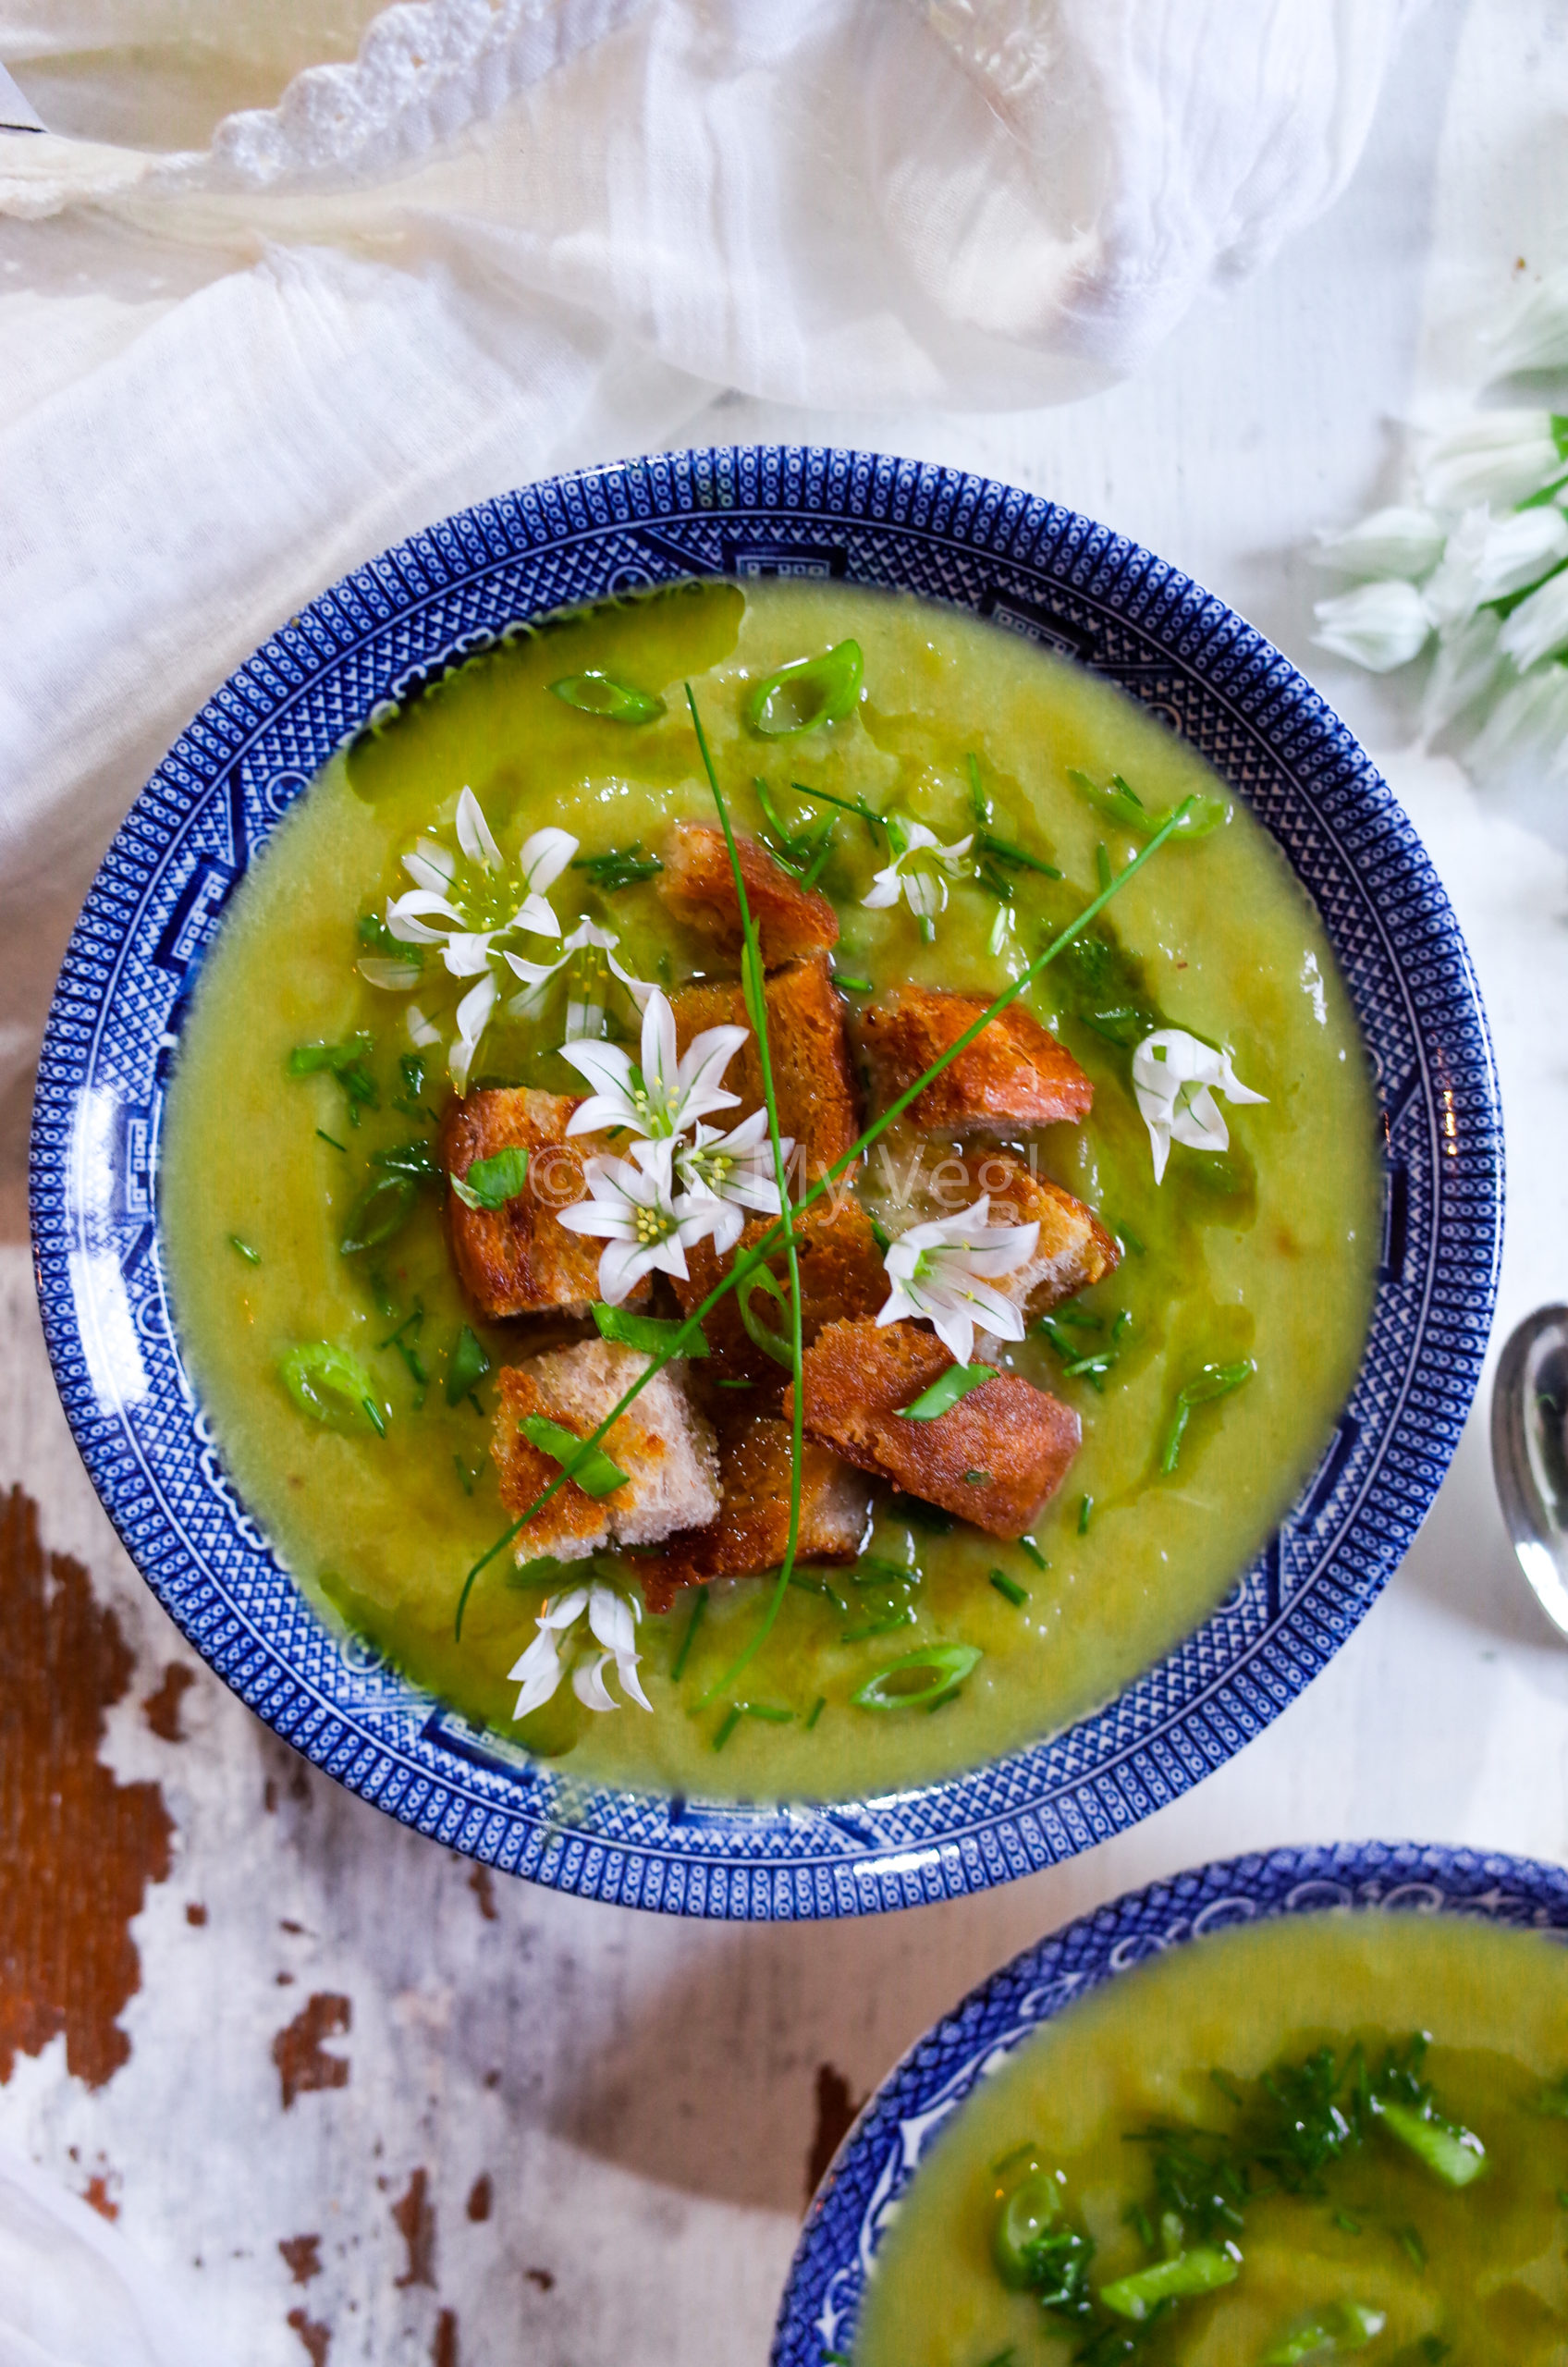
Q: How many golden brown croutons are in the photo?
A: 9